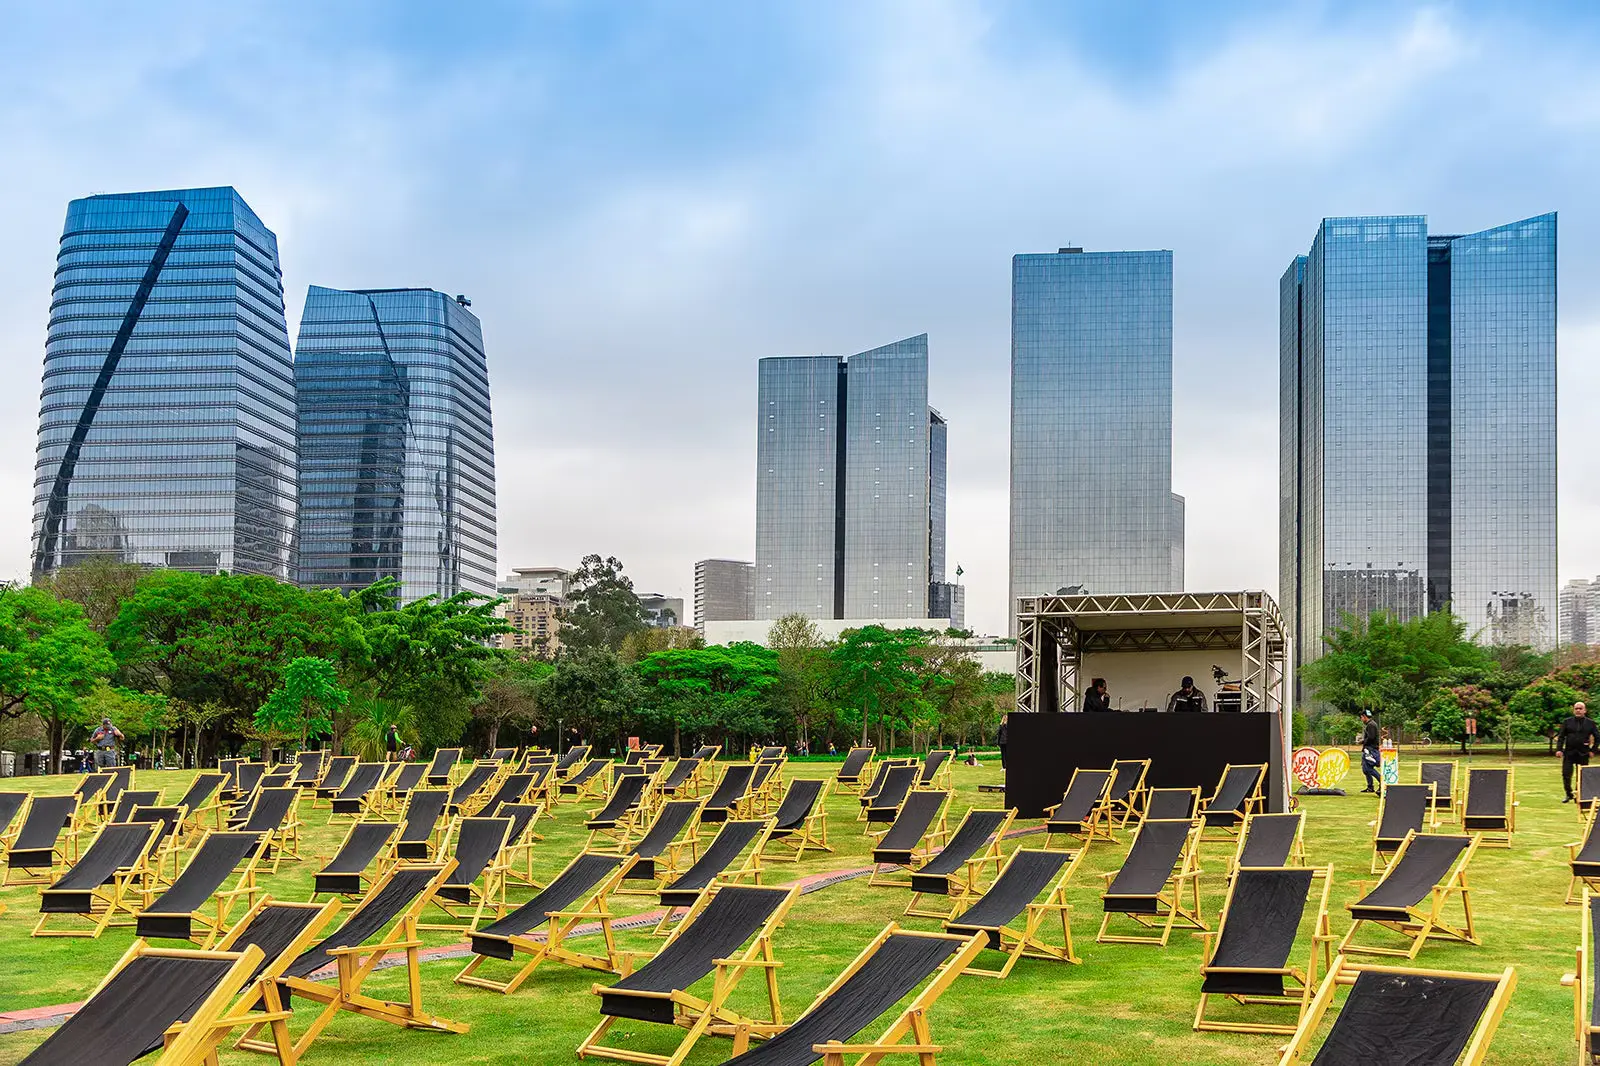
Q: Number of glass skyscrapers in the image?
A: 5